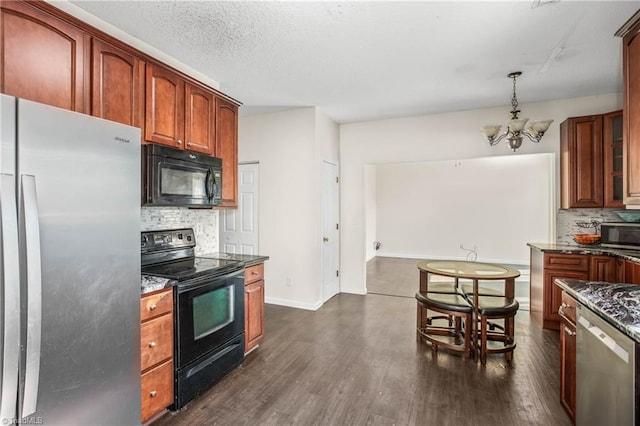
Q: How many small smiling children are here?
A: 0